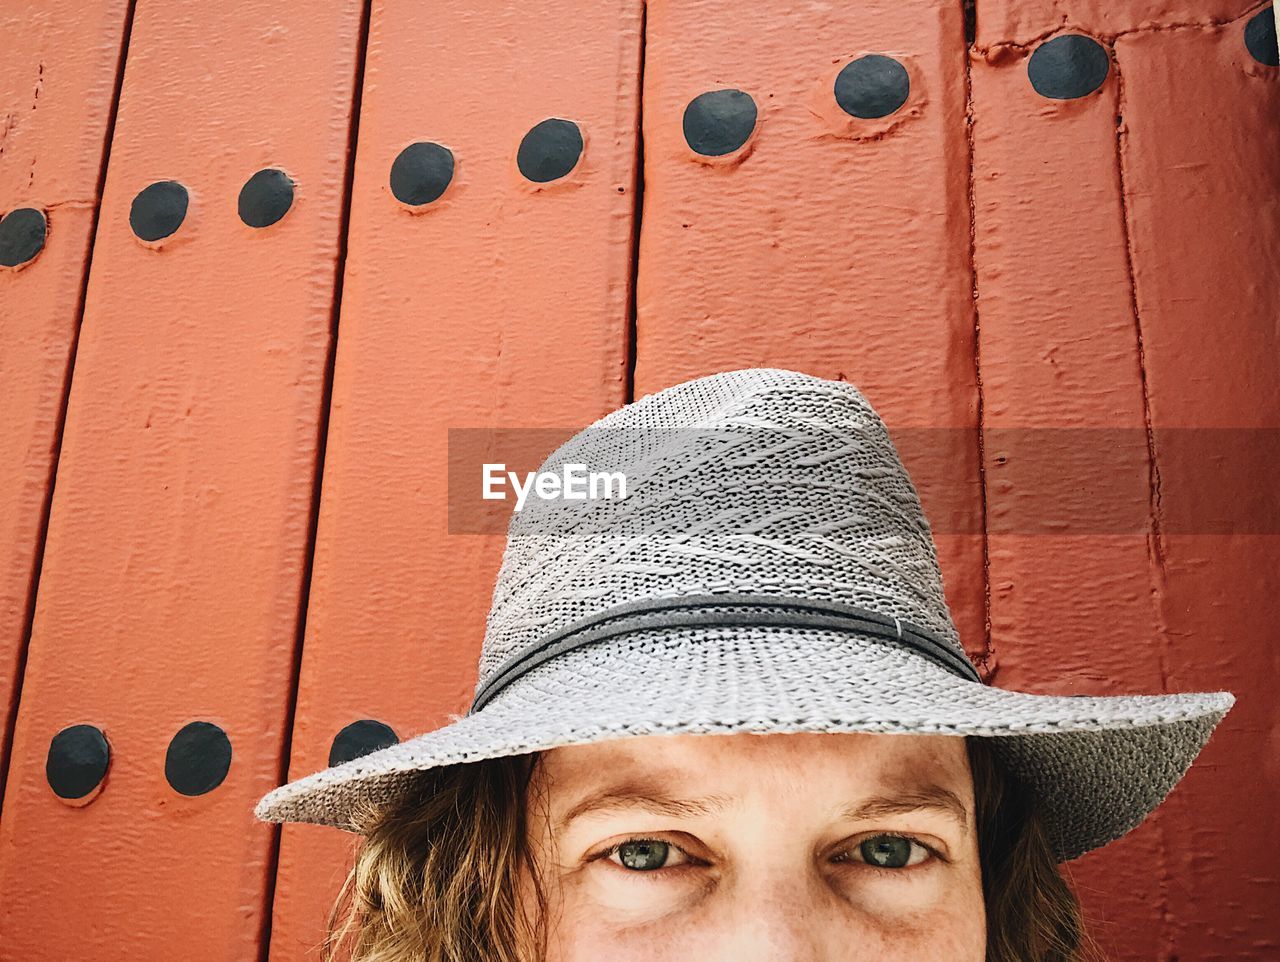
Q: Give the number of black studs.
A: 12